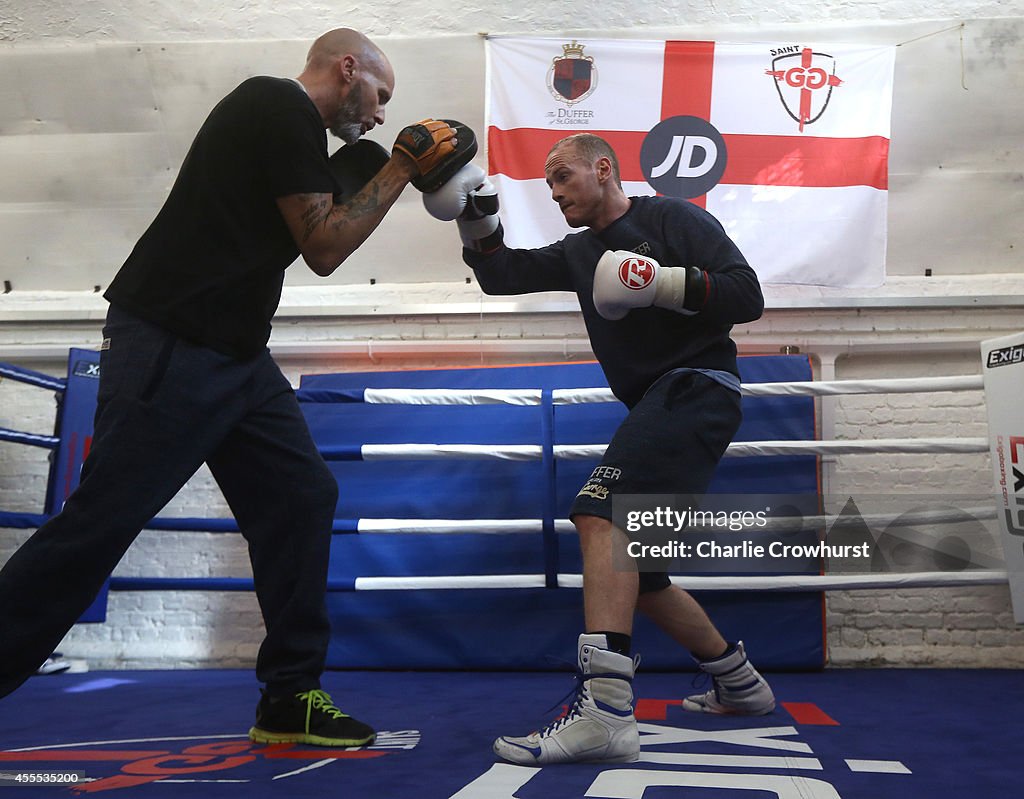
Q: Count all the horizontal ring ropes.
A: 4